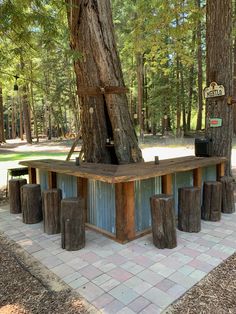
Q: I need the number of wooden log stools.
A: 8